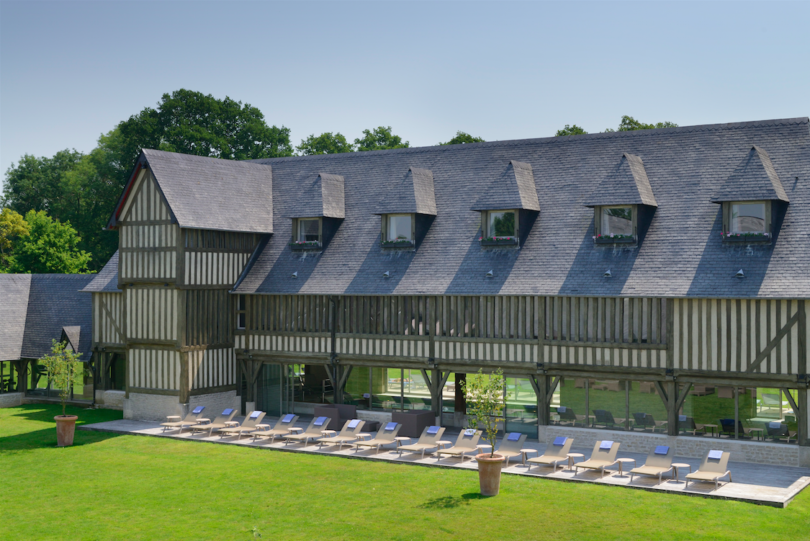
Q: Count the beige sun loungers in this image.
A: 14